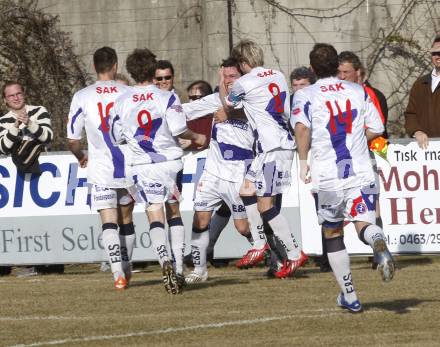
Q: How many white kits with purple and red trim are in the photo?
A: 5